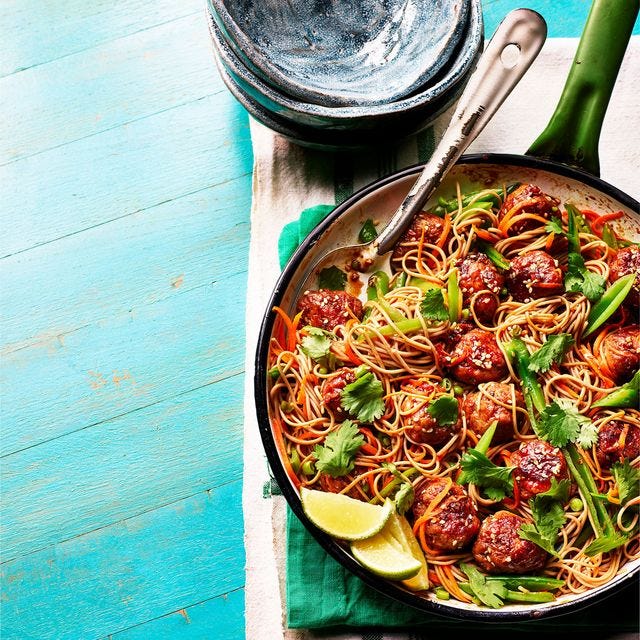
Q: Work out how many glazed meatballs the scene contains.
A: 15